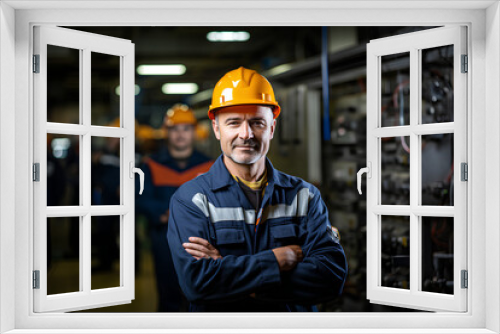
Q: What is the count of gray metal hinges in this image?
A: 6